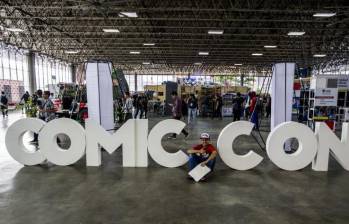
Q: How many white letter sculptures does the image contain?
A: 8